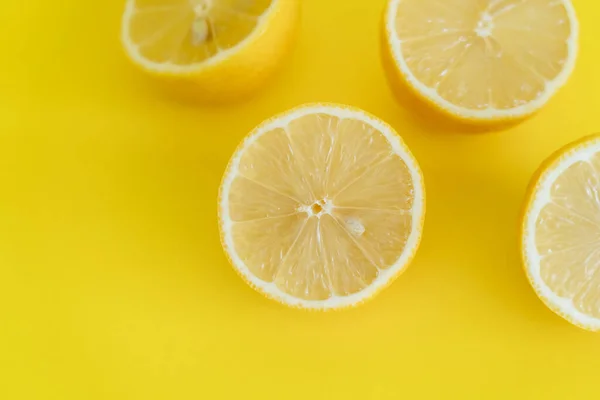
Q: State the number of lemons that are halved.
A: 4